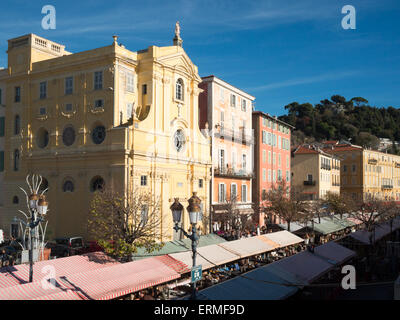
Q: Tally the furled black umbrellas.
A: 0